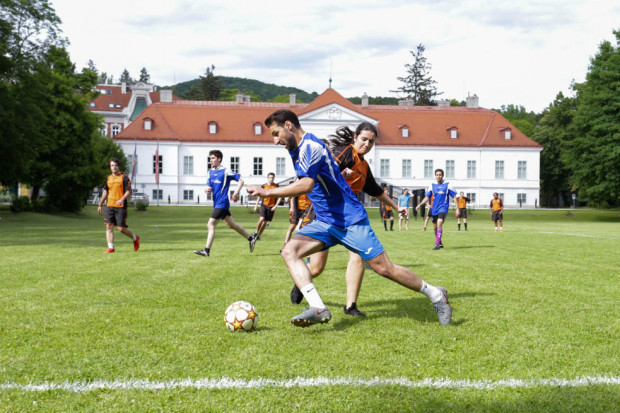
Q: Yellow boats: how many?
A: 0